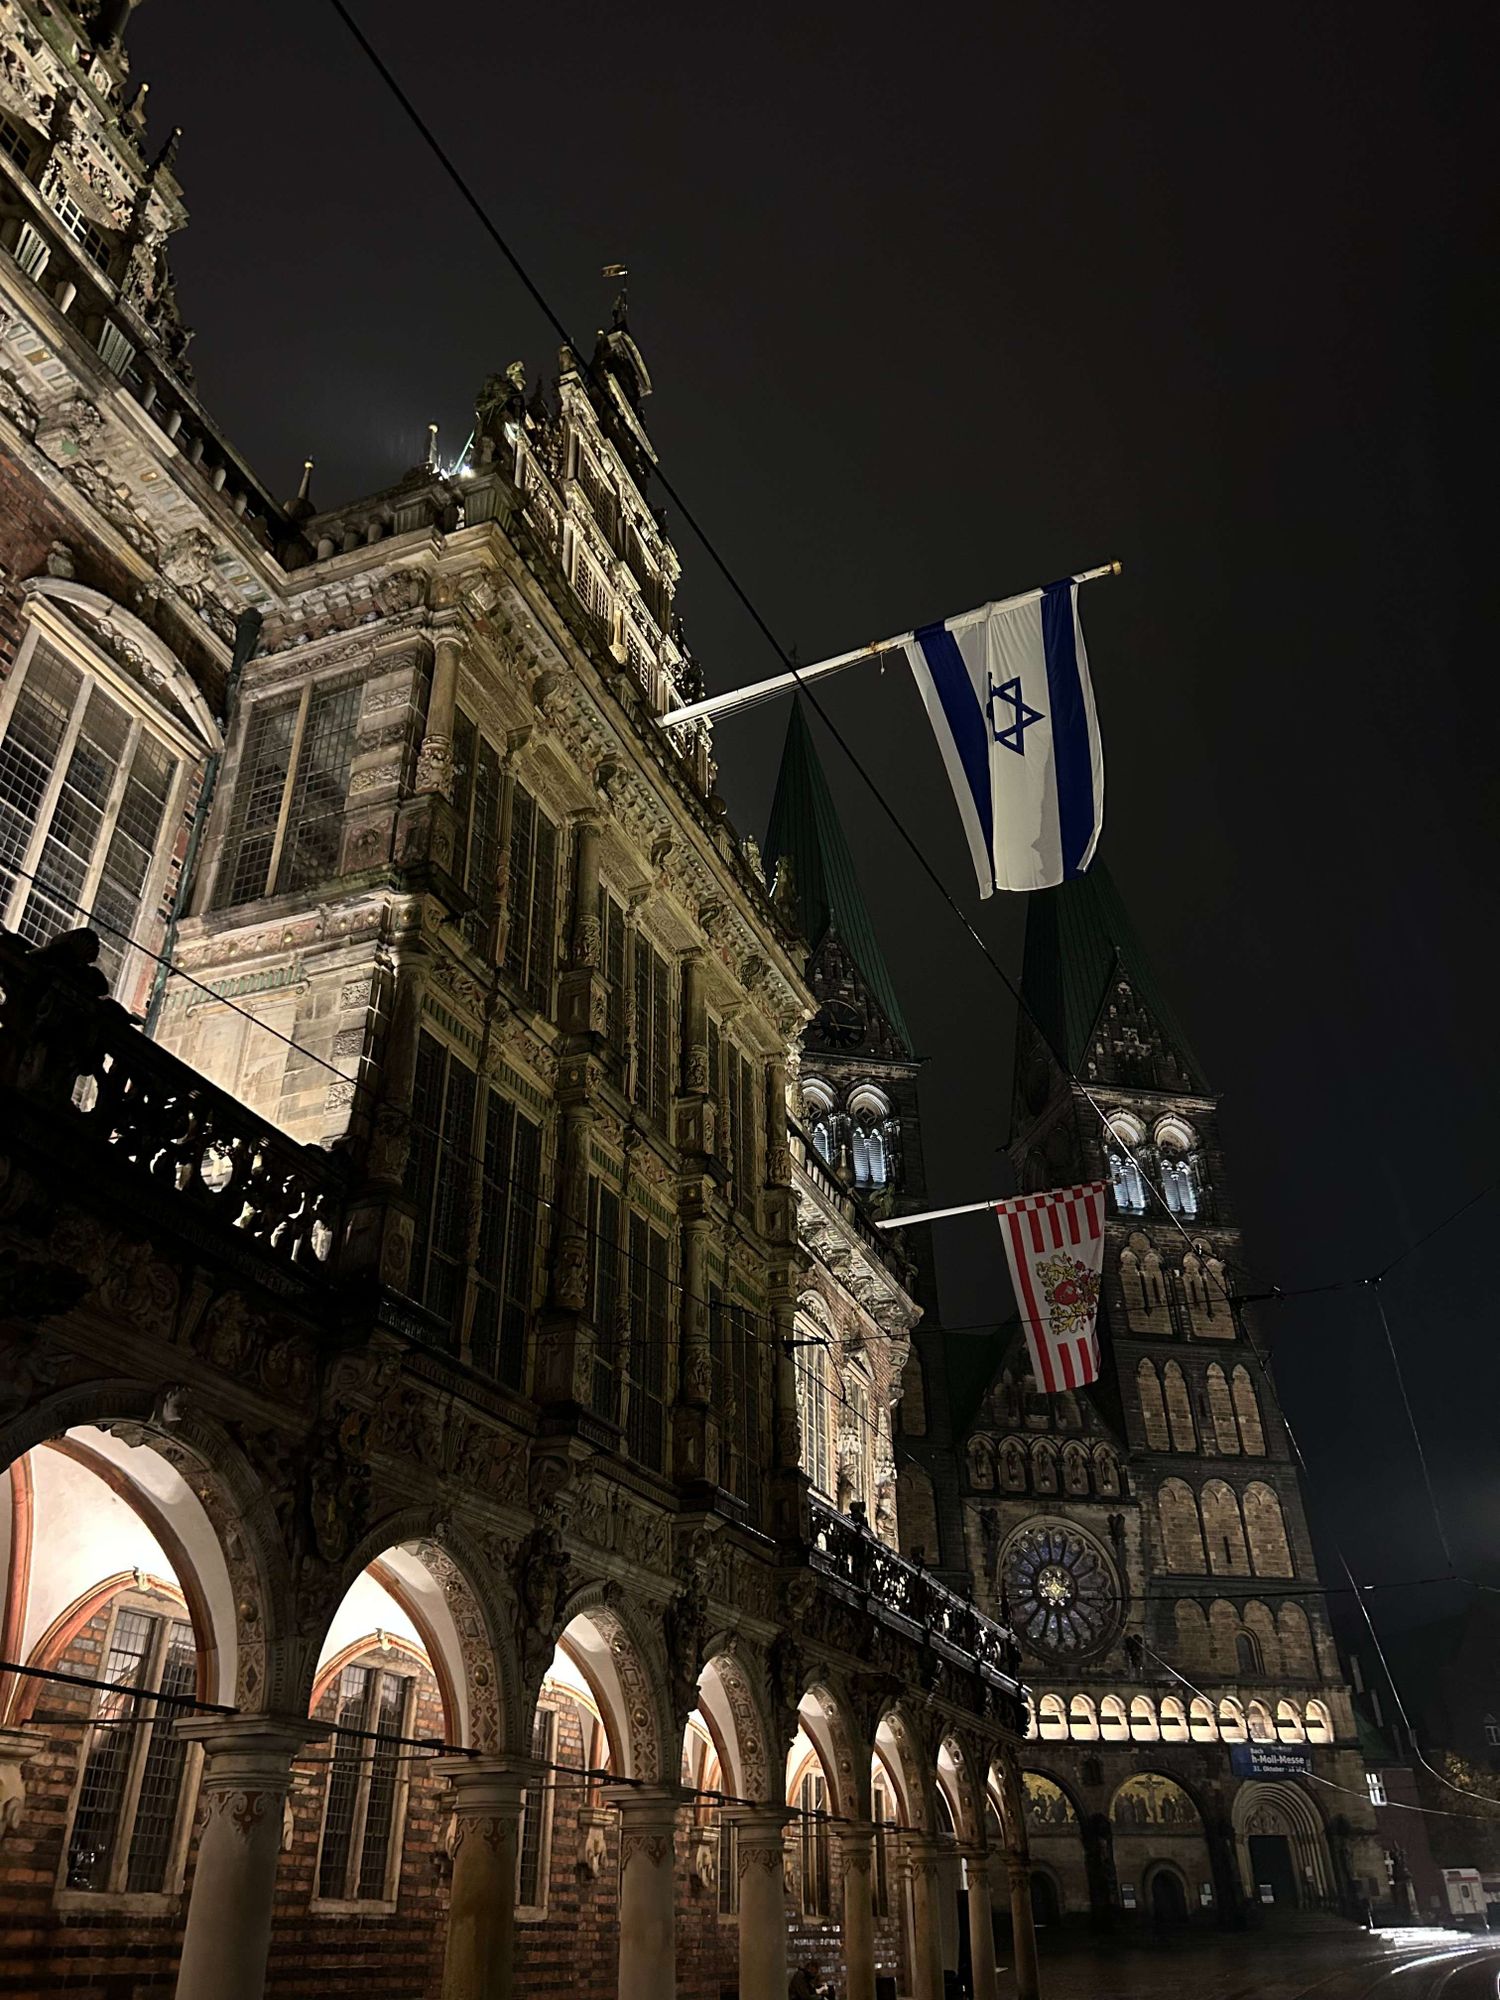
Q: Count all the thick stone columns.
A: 8